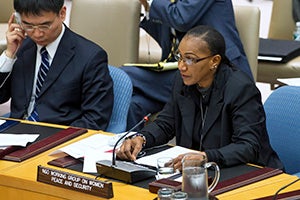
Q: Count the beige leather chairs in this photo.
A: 4